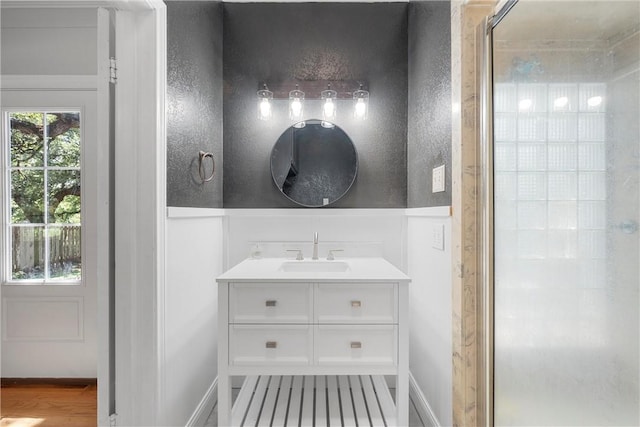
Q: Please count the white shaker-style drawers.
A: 4